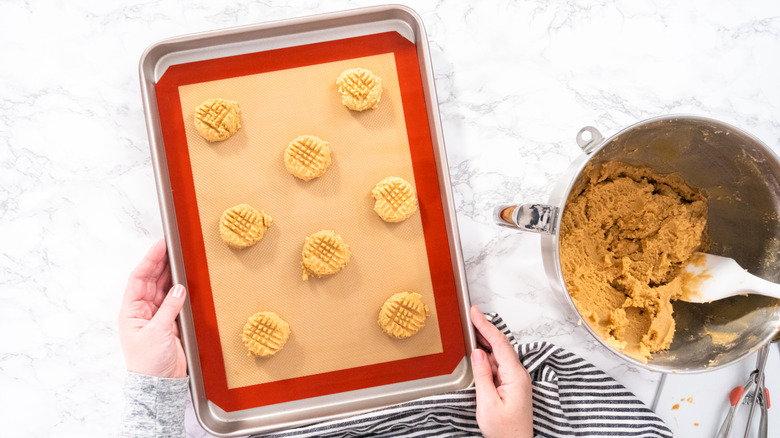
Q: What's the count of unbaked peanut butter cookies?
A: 8